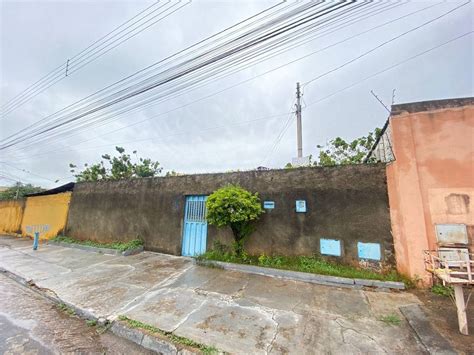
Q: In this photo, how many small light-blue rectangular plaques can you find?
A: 4